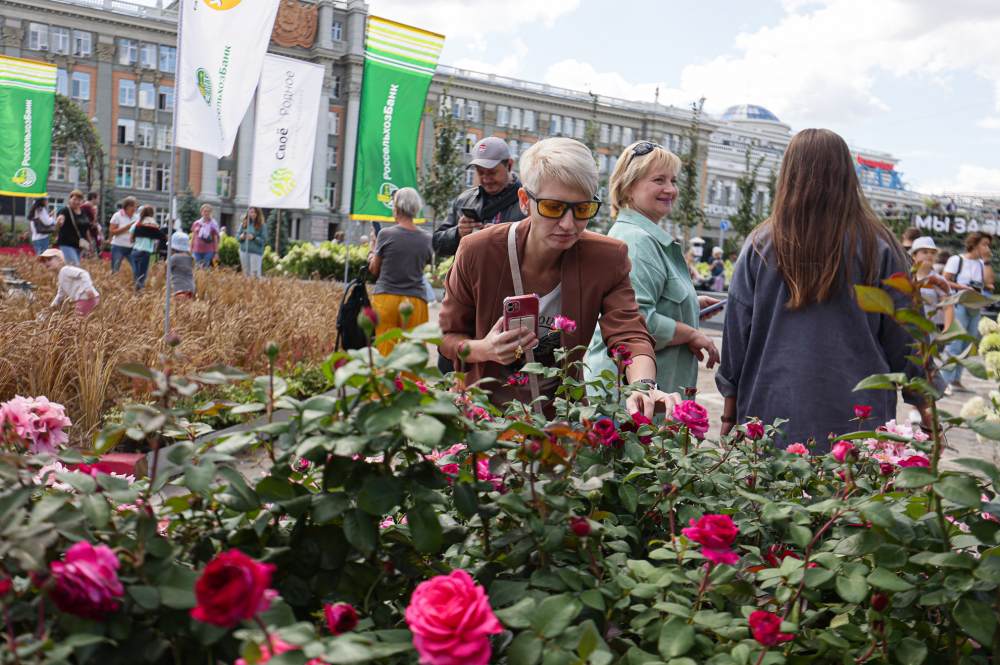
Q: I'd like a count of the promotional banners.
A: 4